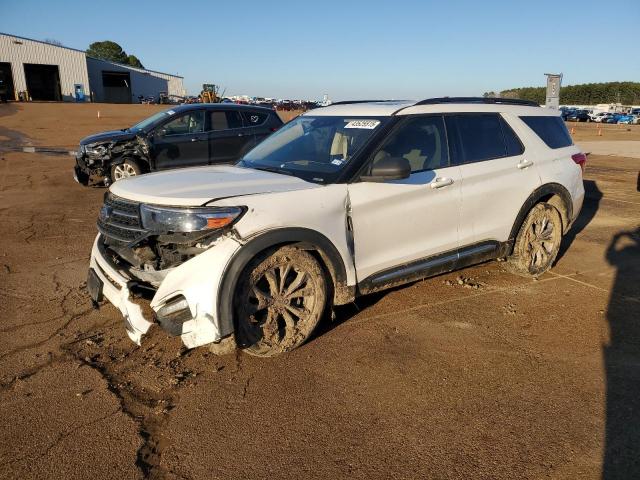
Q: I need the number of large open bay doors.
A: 3